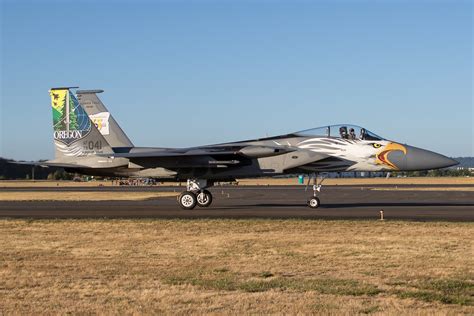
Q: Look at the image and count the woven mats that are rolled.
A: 0